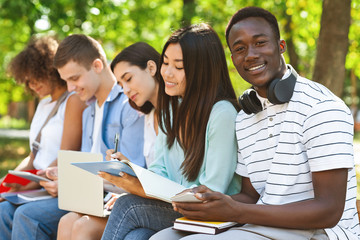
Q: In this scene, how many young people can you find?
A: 5